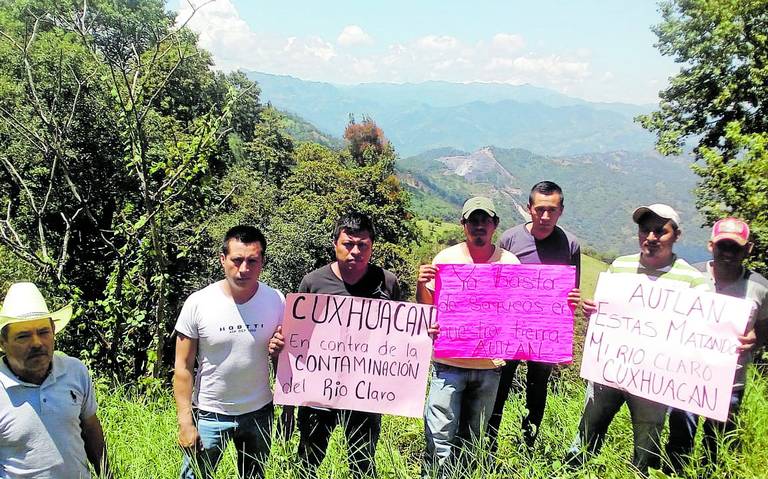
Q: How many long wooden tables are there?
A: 0